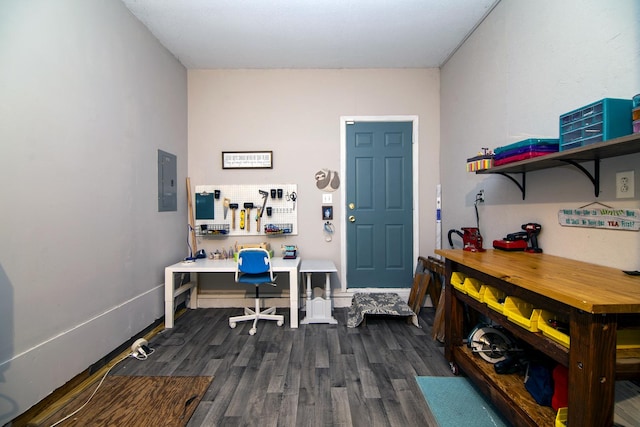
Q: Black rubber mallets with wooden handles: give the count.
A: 2